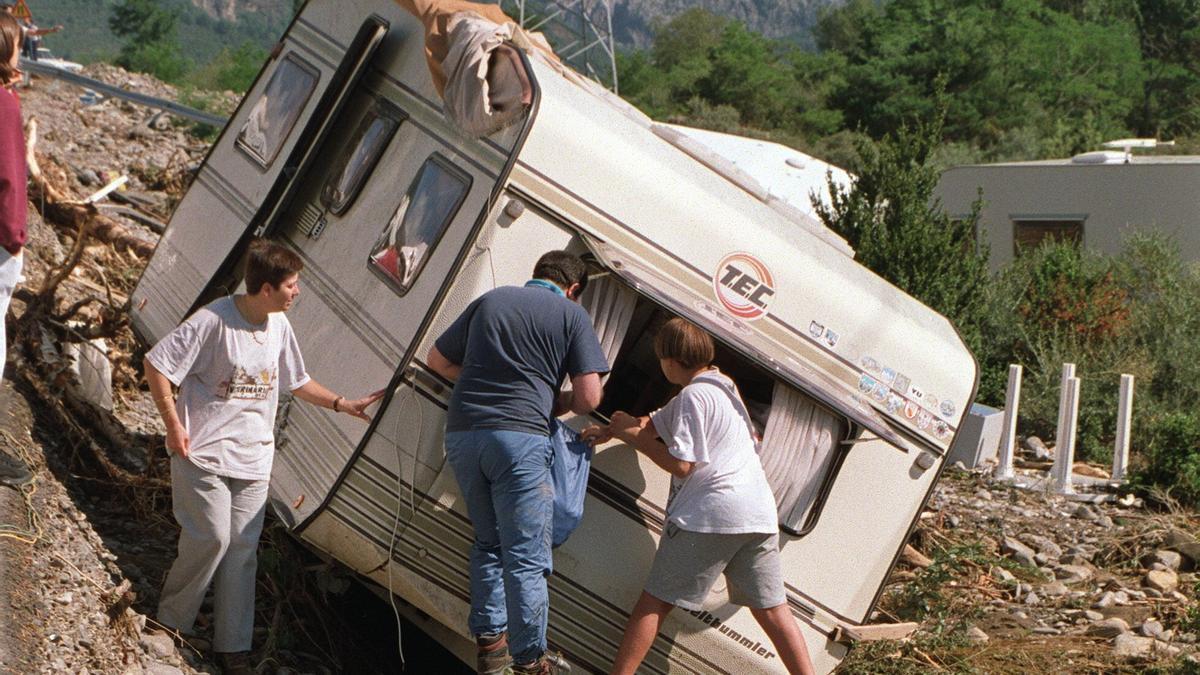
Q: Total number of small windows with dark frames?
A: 3